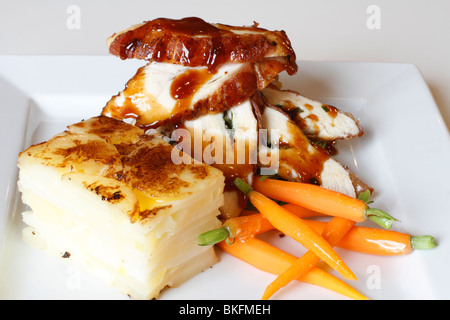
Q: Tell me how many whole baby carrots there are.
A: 6